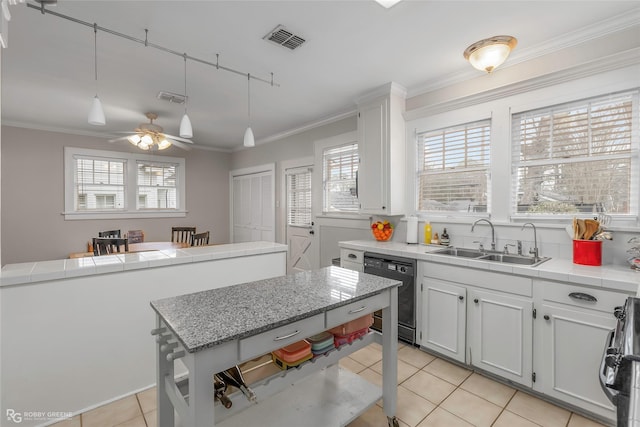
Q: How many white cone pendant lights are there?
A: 3